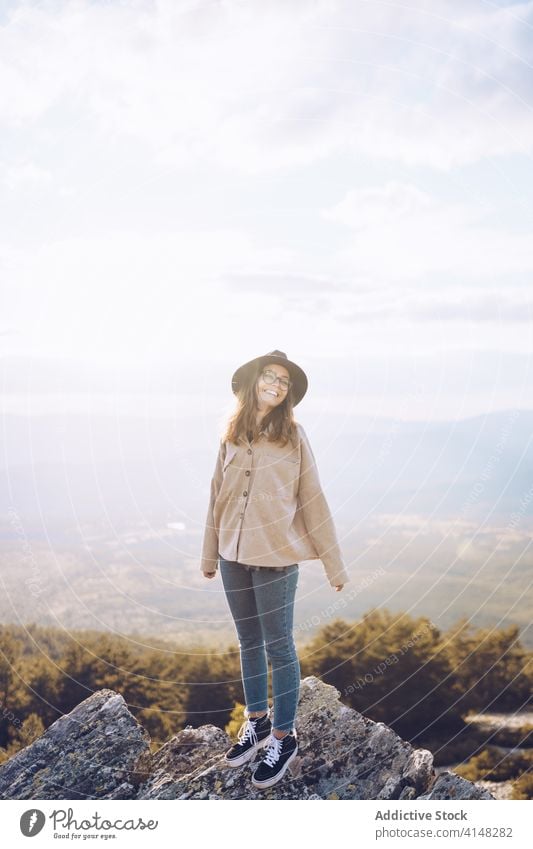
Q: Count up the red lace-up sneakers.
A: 0